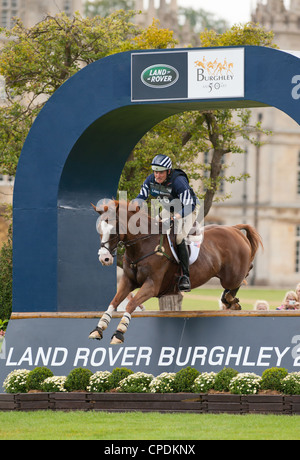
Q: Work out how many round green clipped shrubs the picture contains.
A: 6